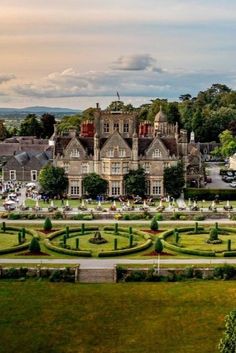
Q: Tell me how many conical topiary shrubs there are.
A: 4